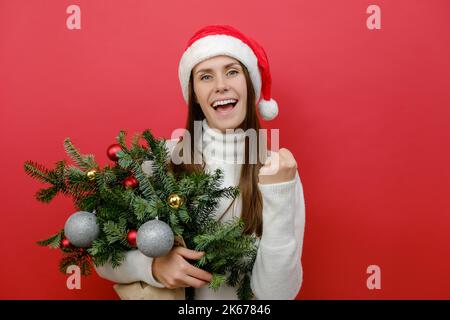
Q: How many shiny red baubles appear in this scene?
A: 4